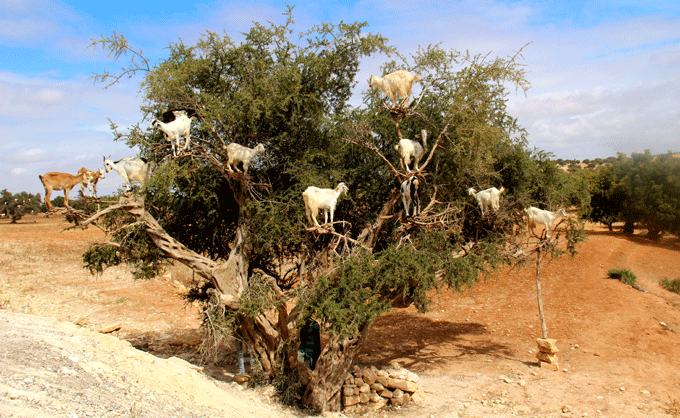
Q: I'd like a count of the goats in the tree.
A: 12